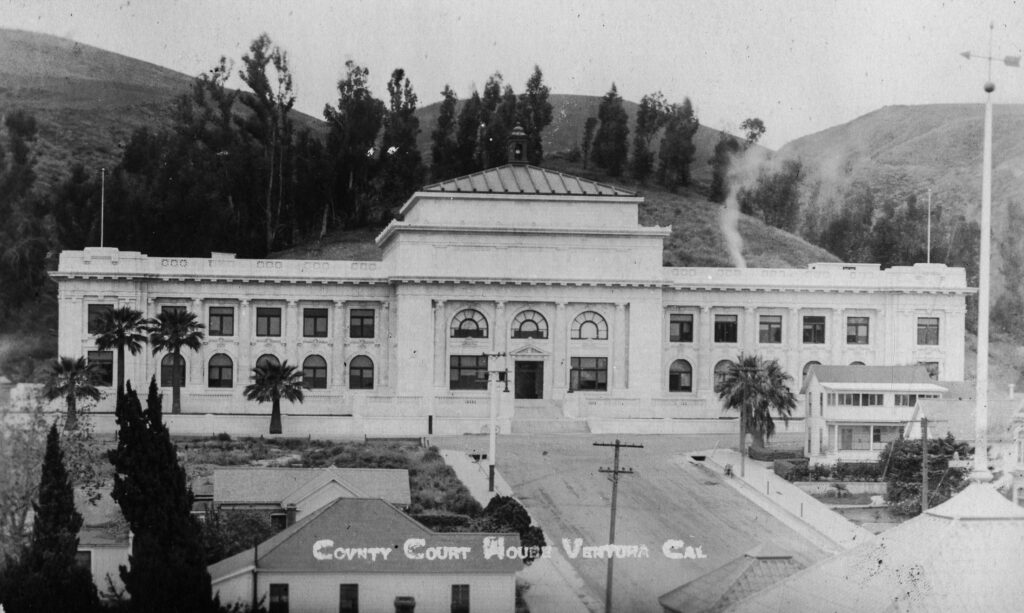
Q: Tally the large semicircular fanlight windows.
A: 3